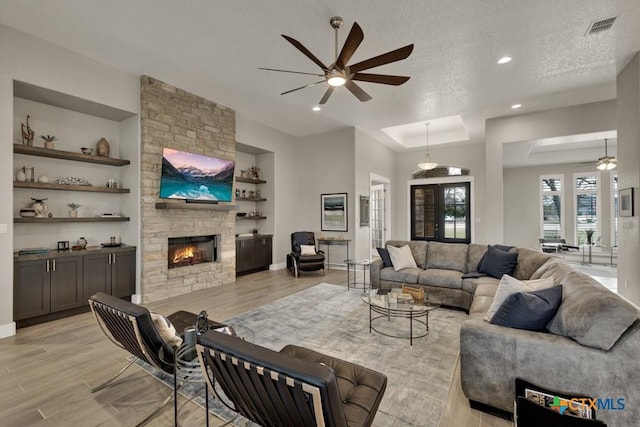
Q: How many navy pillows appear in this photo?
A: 3